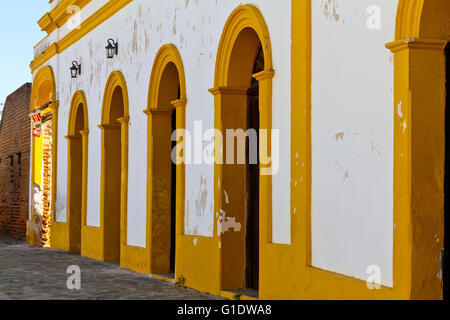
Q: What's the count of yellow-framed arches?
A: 6